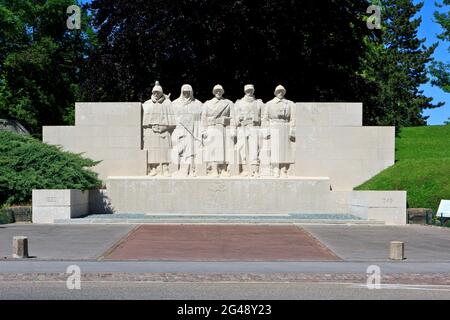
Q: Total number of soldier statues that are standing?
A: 5